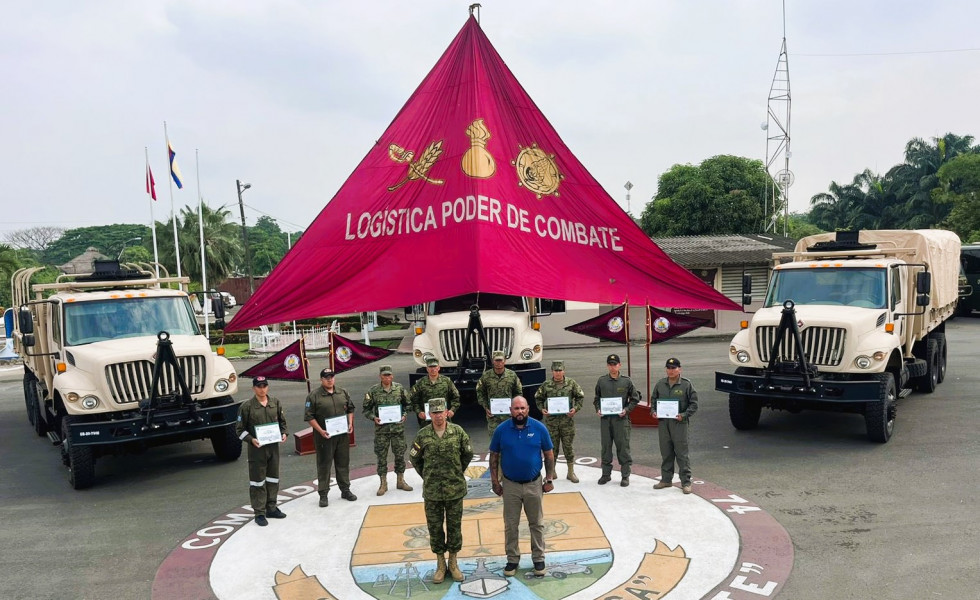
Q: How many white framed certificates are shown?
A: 8